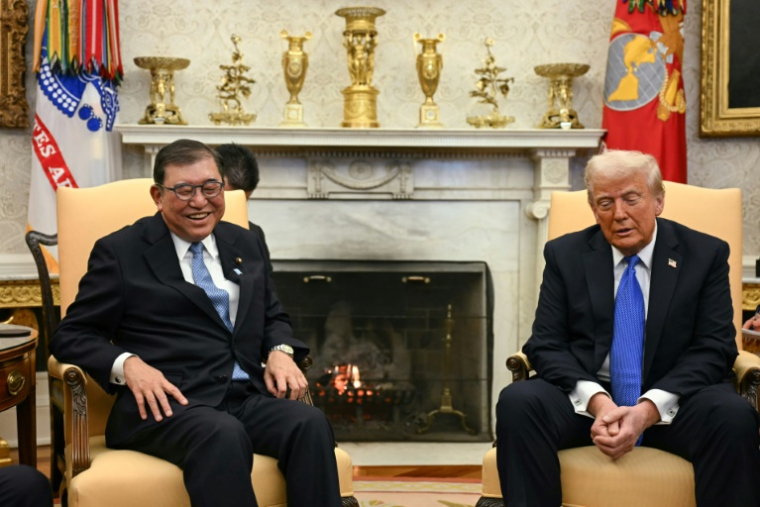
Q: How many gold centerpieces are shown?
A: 7